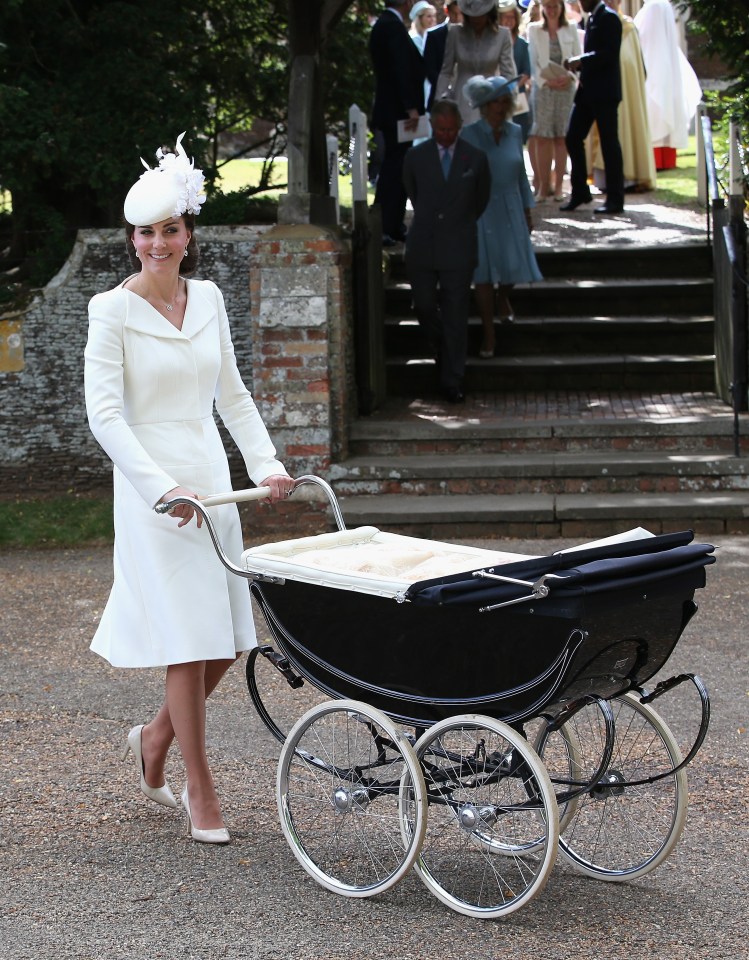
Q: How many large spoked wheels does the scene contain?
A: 4